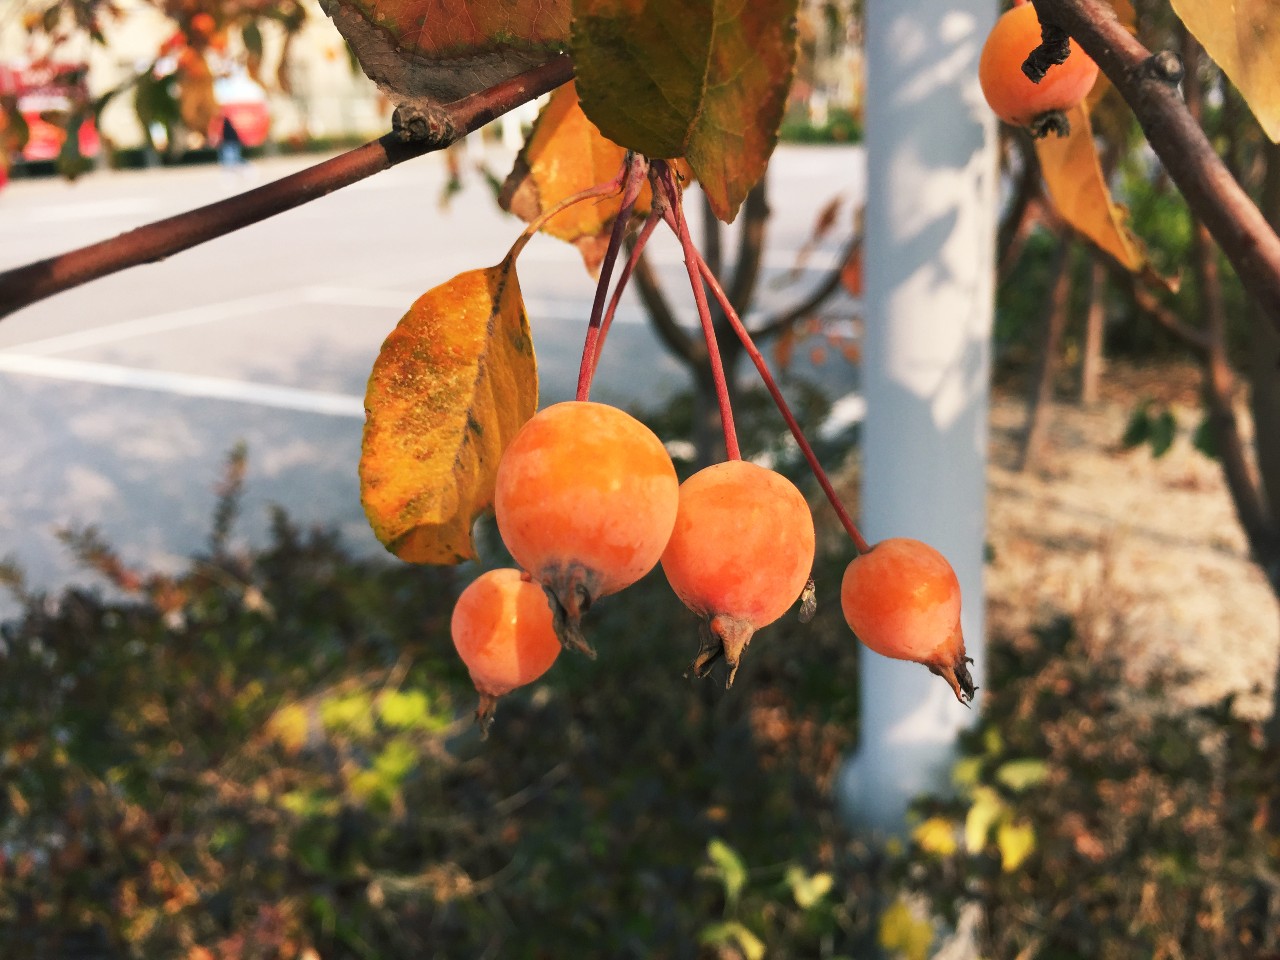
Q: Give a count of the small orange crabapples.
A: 5